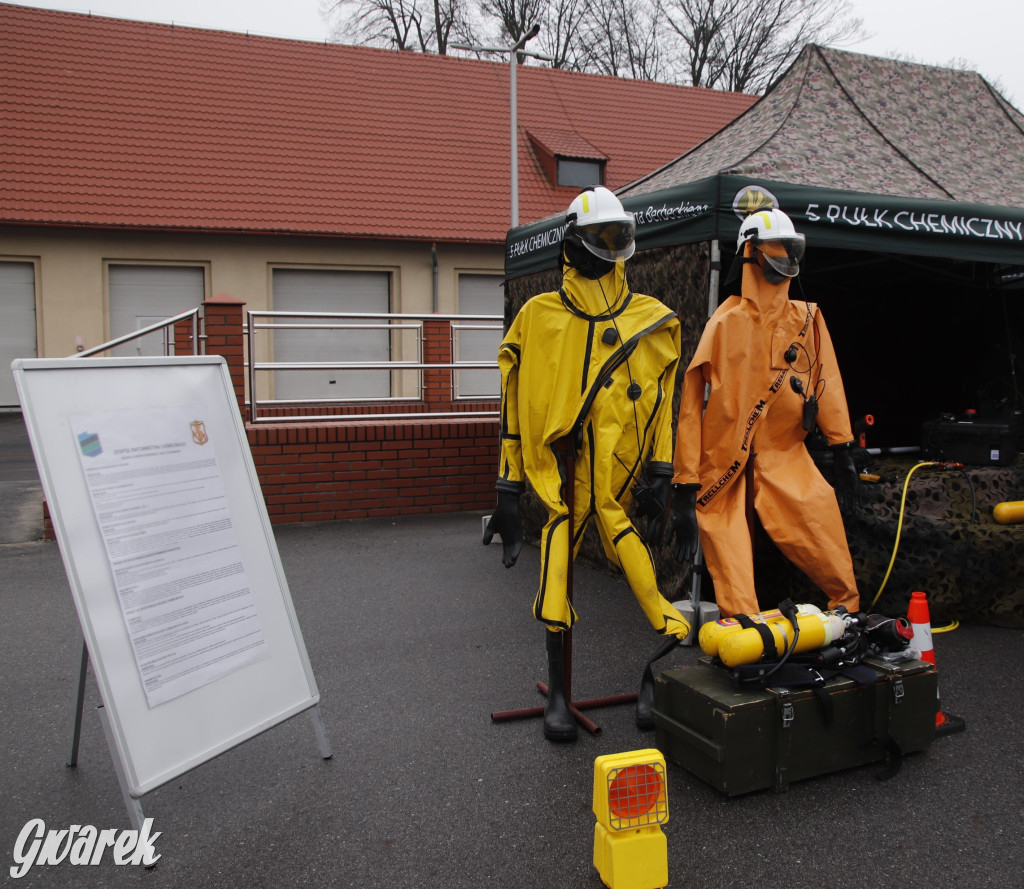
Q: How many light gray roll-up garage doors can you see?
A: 4